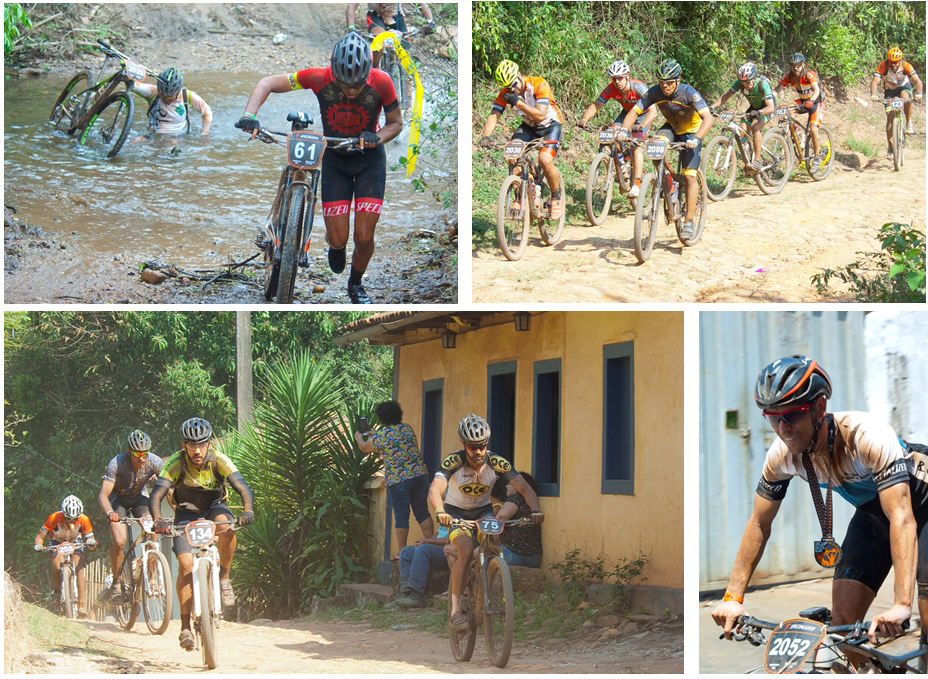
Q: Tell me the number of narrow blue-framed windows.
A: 4